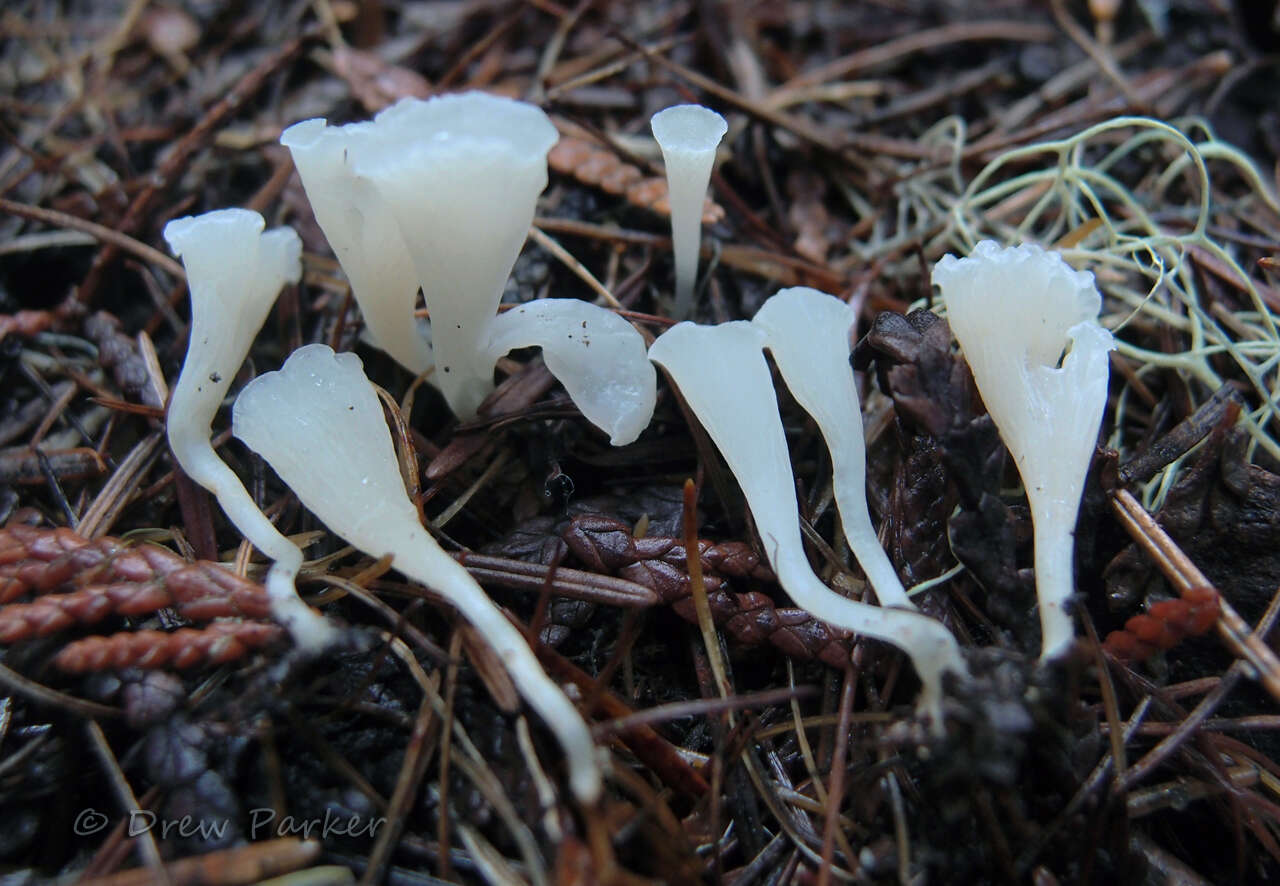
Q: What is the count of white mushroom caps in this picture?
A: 9